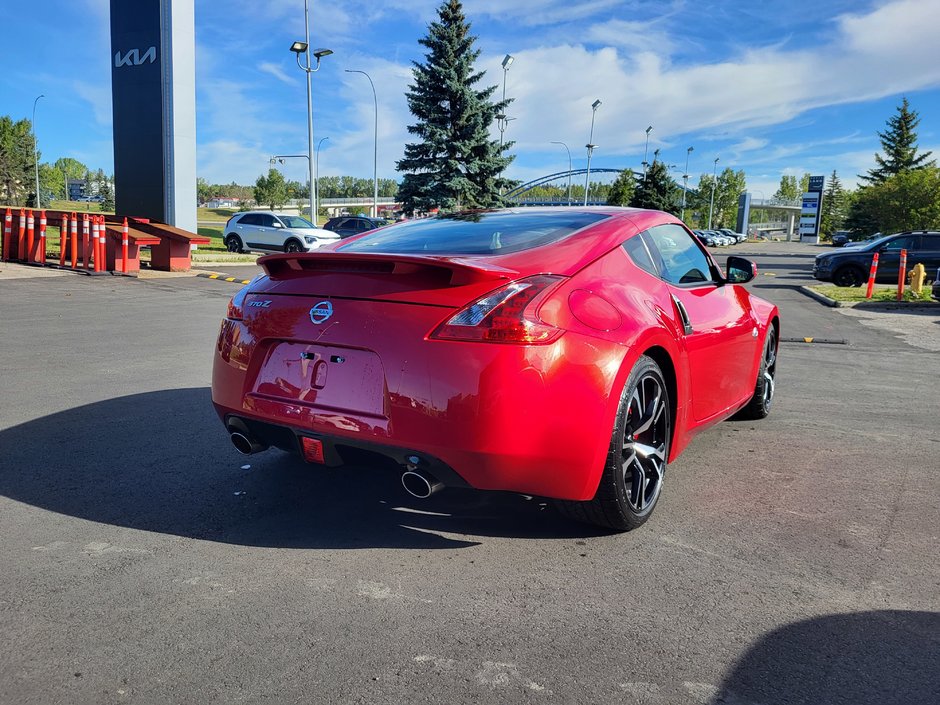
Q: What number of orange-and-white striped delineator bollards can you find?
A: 12